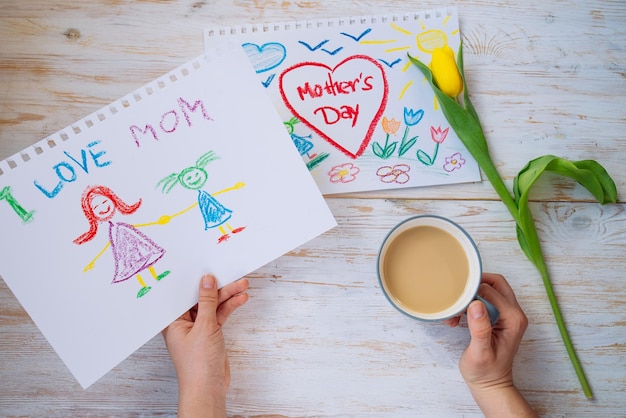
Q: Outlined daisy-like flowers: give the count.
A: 3